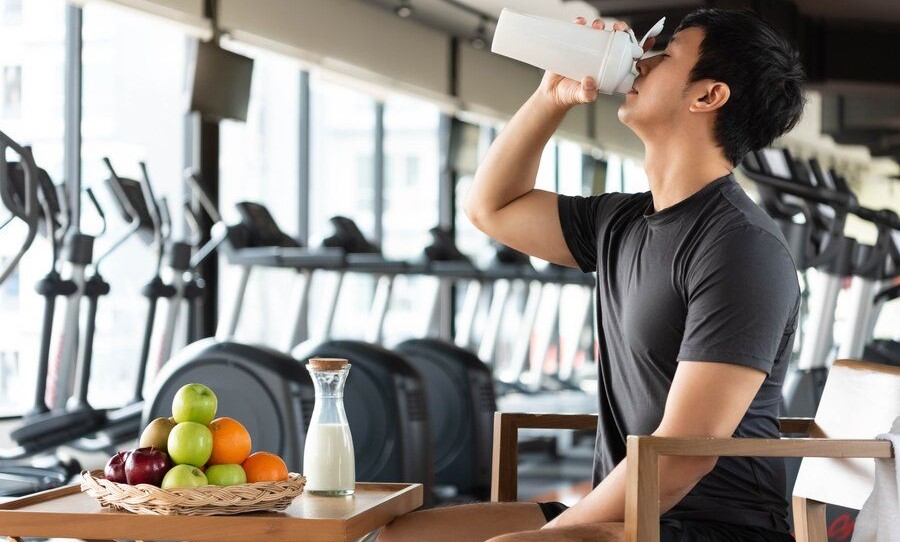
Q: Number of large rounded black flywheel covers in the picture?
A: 3